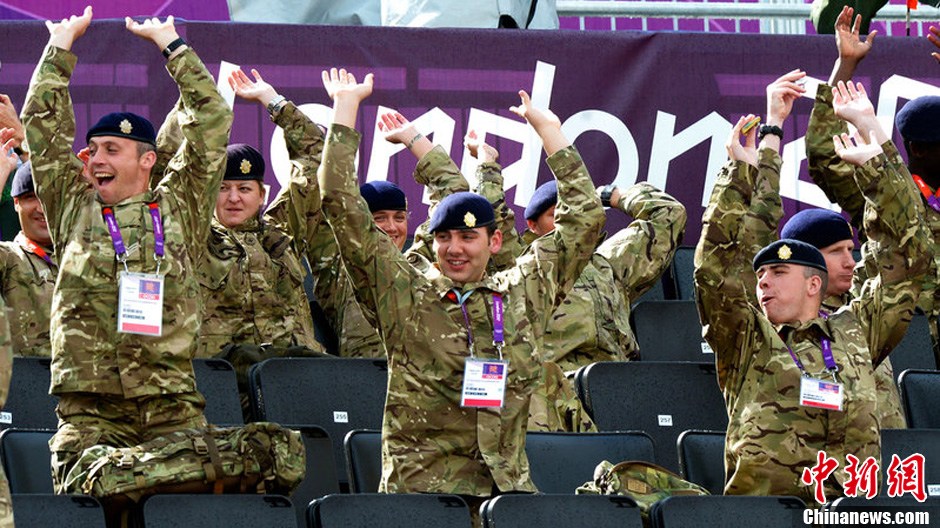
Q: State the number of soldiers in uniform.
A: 9